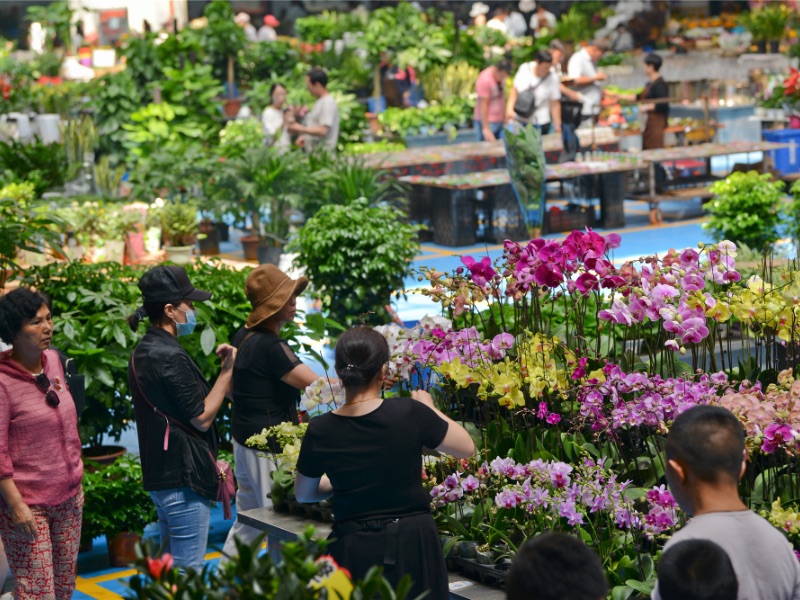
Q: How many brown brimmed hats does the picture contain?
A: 1